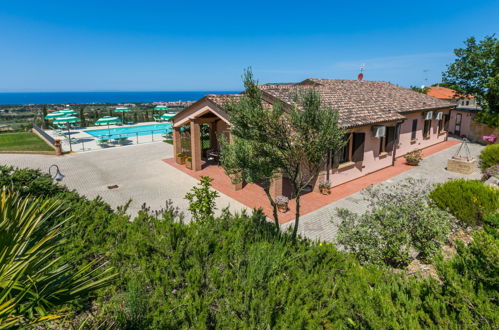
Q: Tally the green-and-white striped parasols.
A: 7